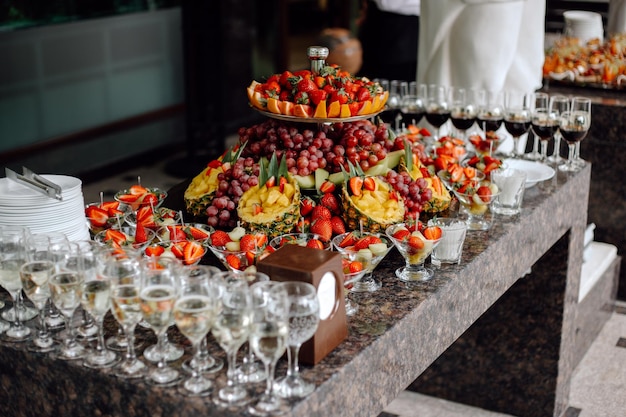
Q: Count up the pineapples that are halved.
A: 4